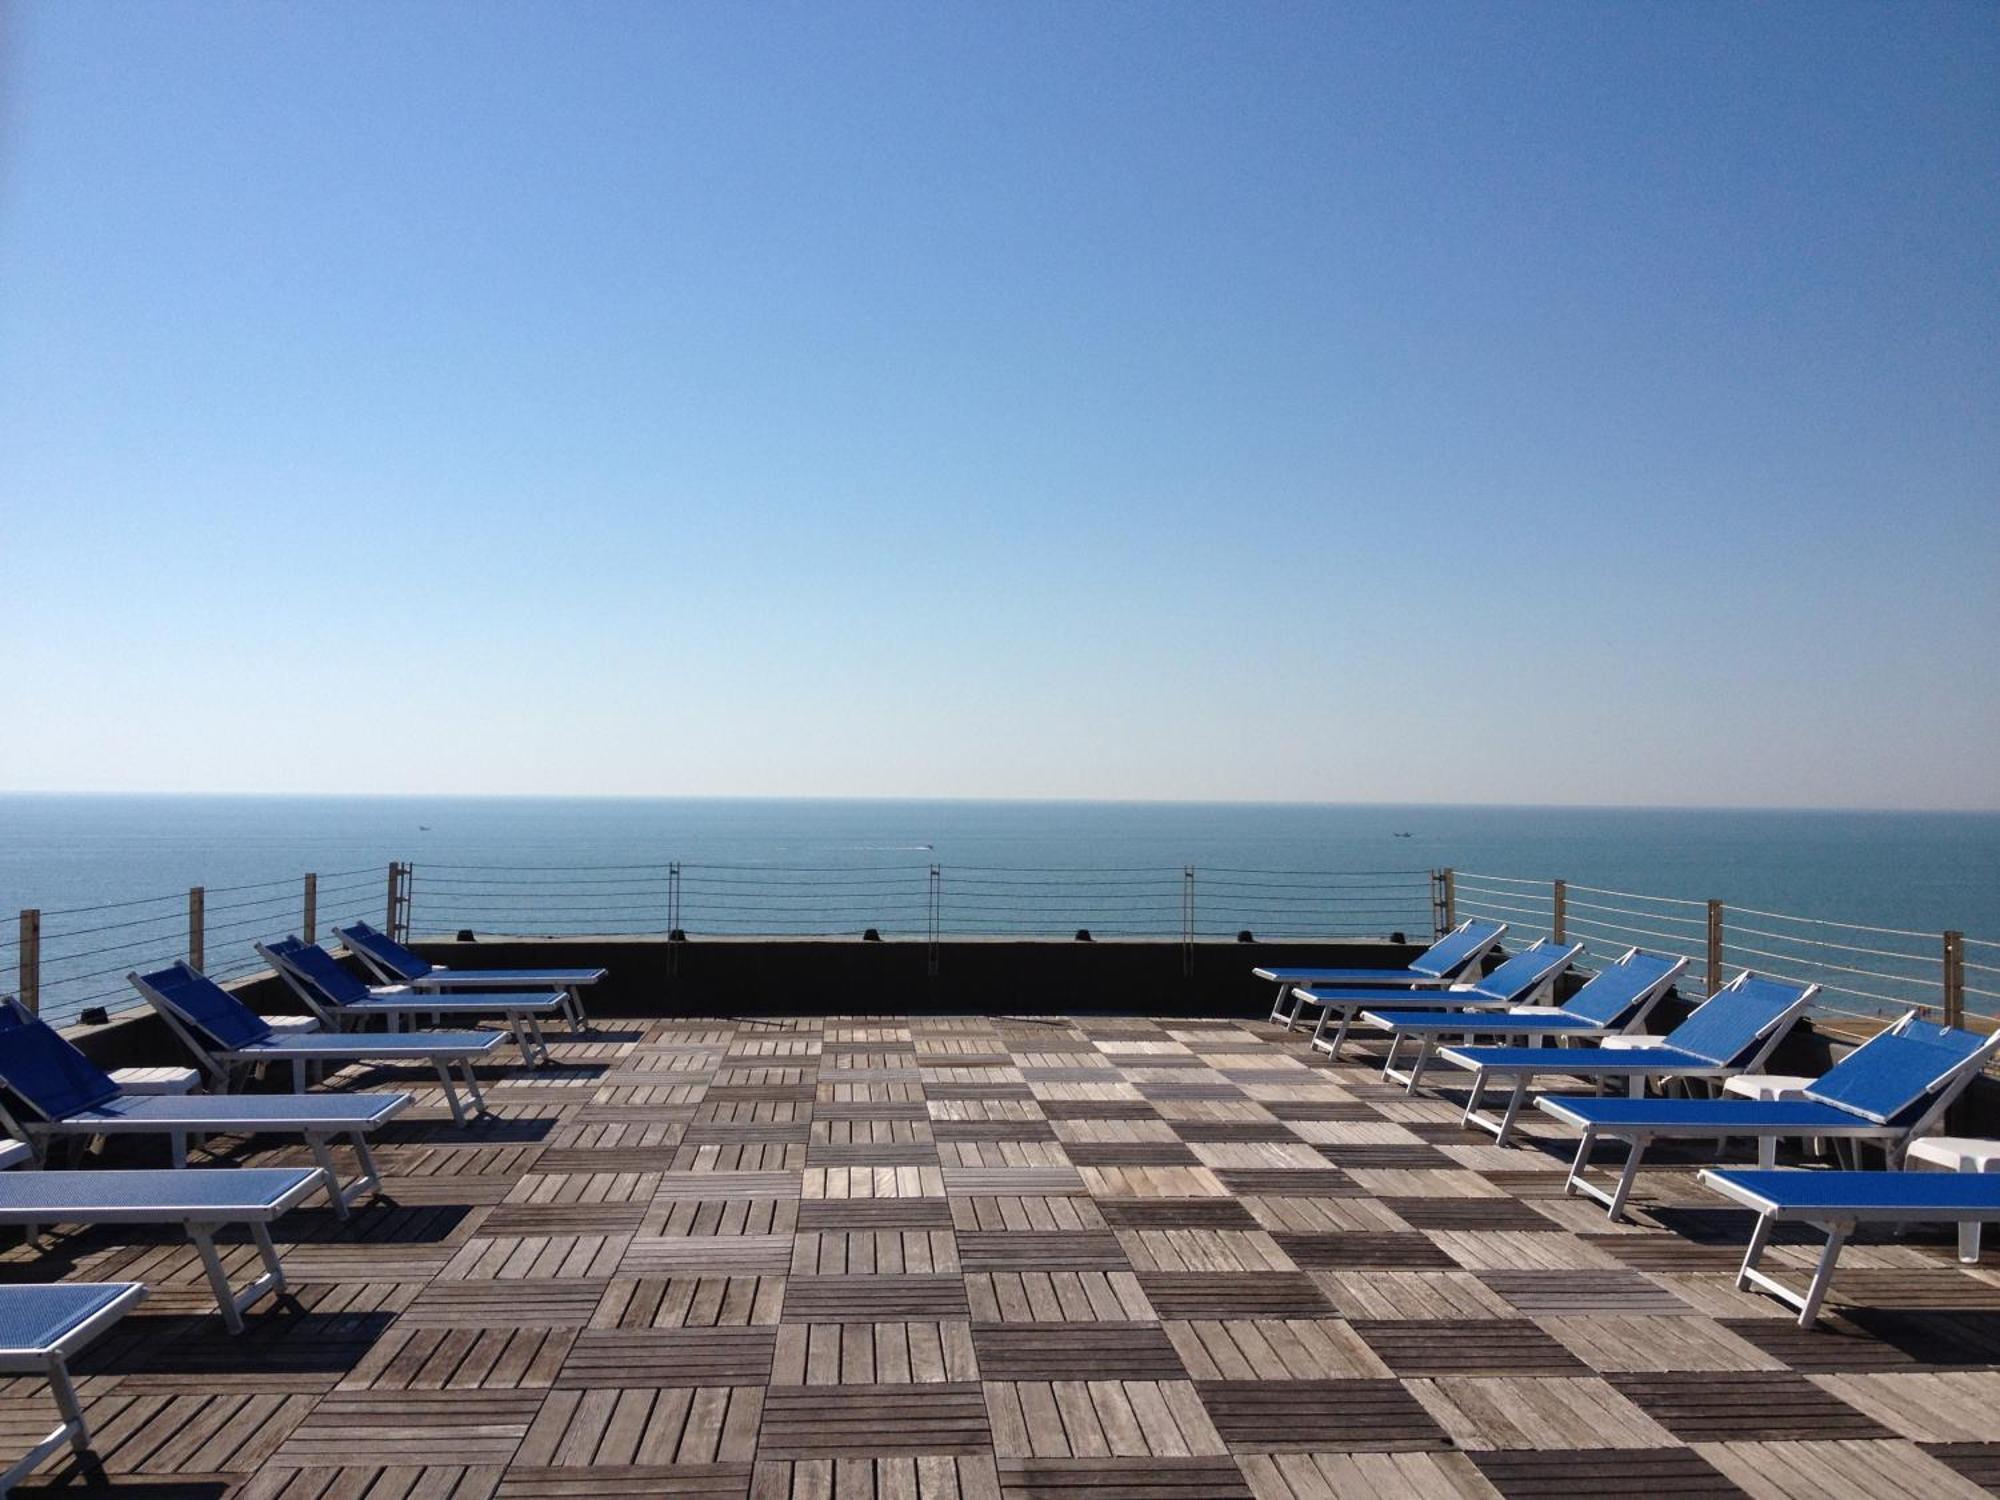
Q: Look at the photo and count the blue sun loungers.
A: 12